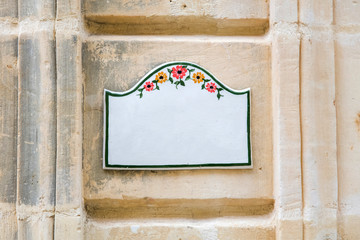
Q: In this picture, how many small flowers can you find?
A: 5